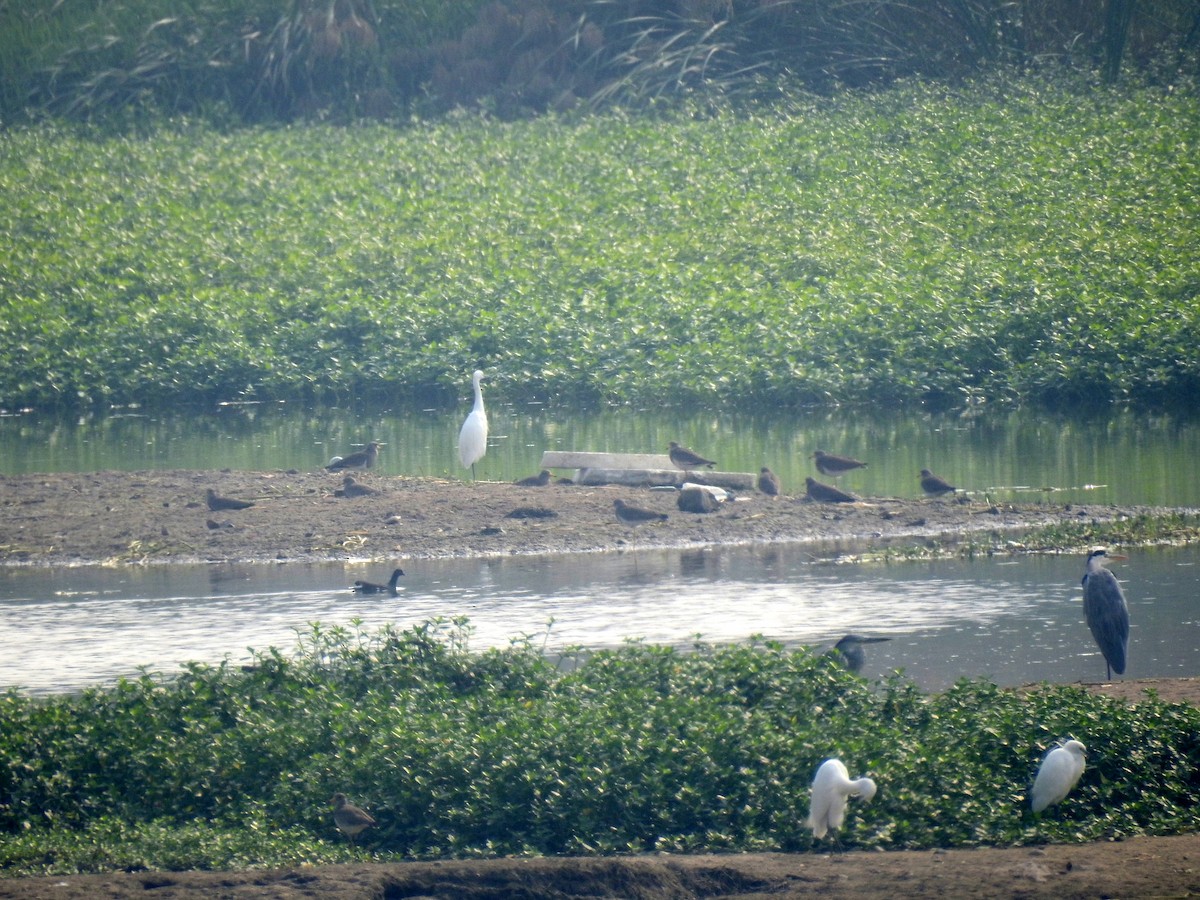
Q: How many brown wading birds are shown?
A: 11